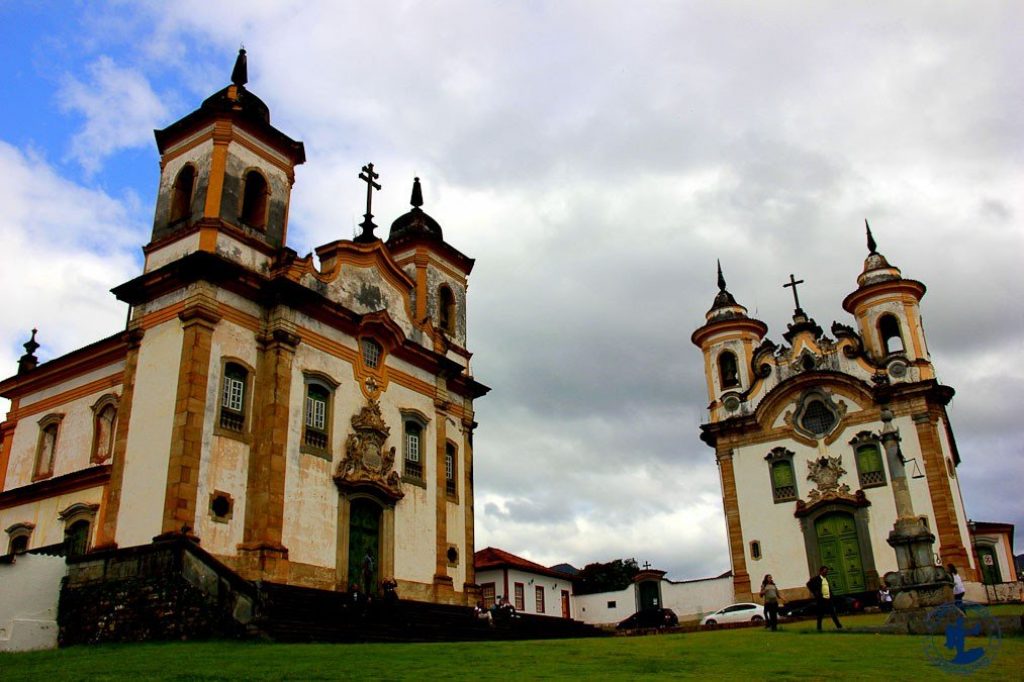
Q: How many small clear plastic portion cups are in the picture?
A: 0